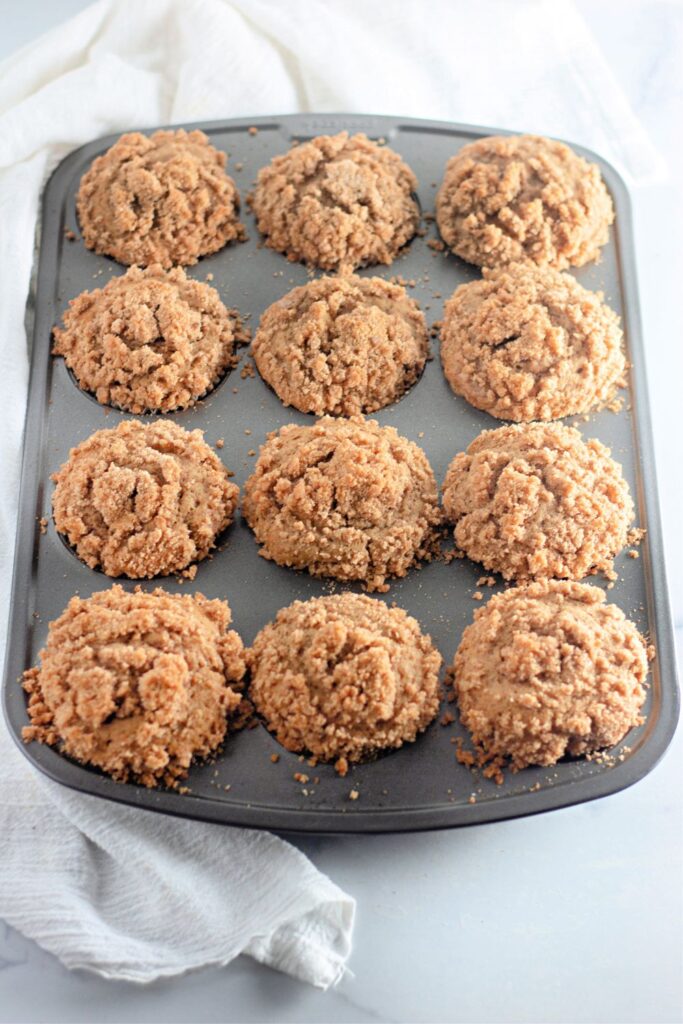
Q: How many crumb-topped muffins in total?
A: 12